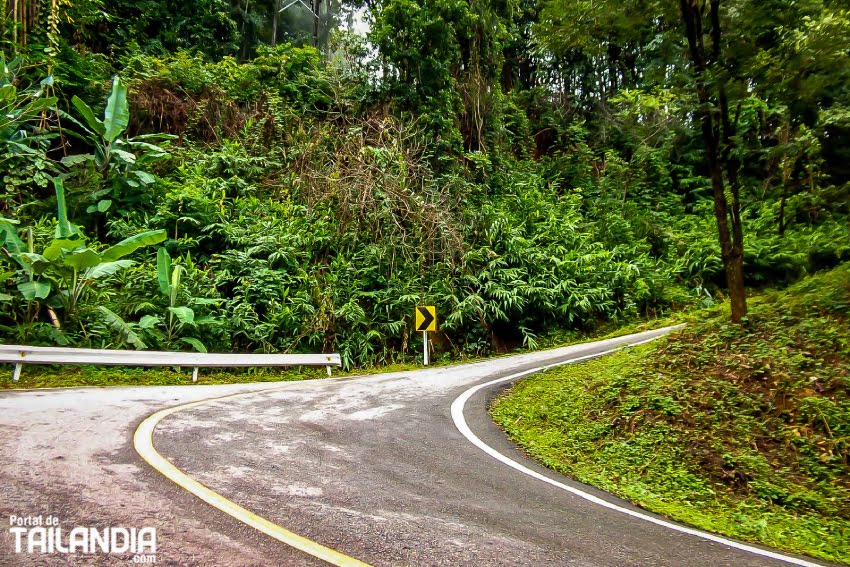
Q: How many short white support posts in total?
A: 3